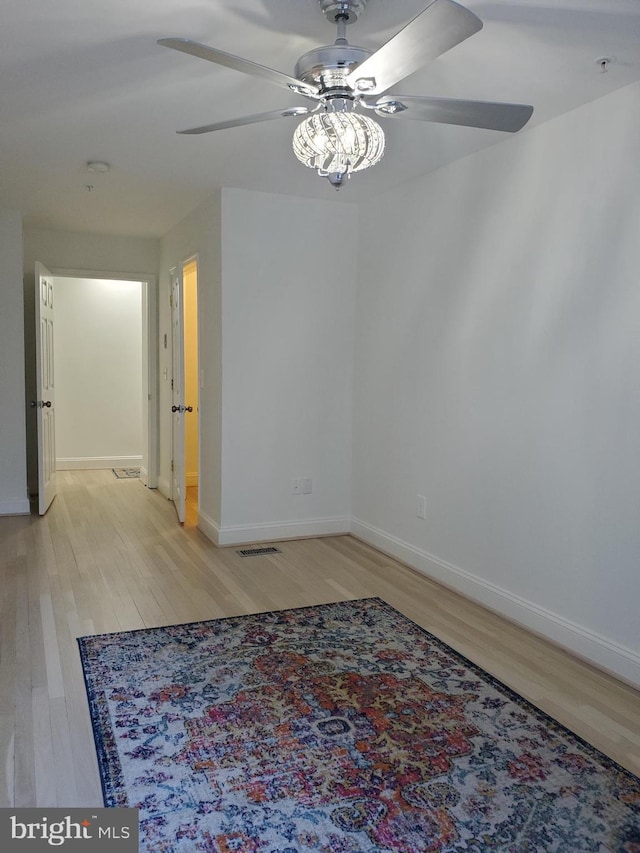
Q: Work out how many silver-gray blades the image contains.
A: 4